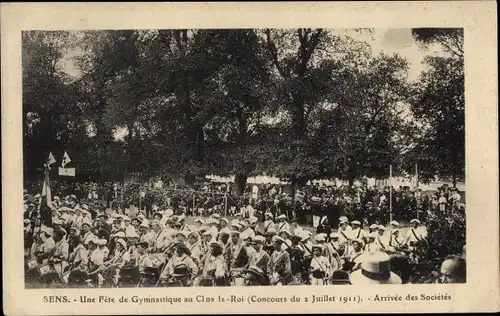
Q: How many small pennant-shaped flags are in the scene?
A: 2